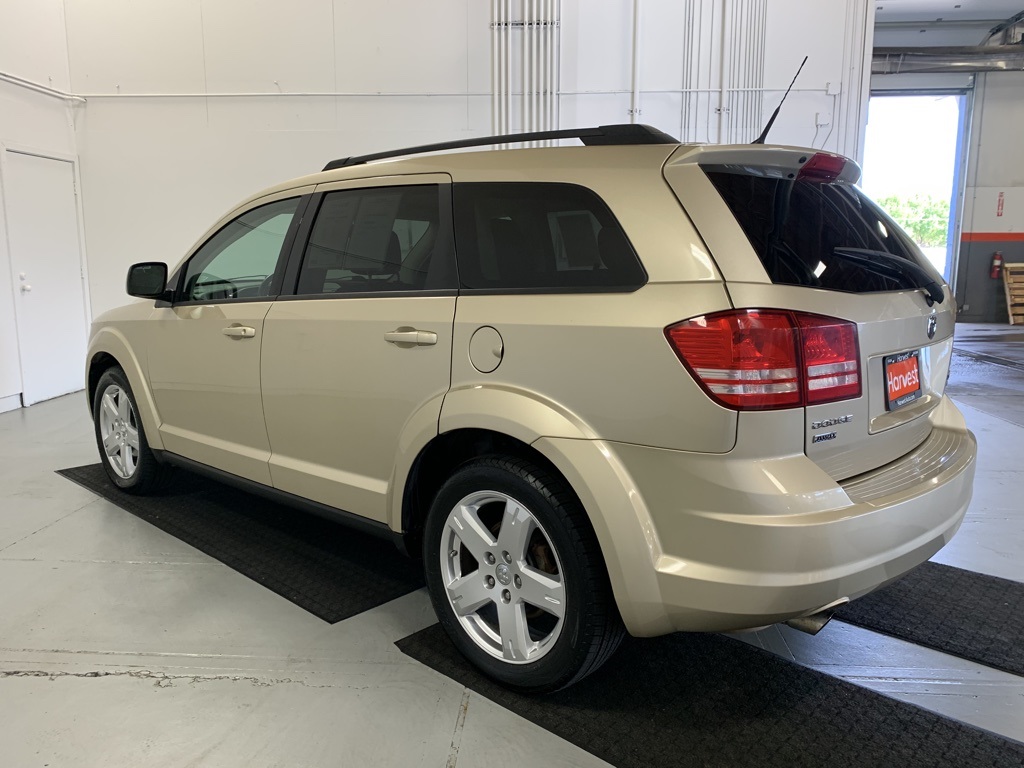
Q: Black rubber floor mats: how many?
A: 3